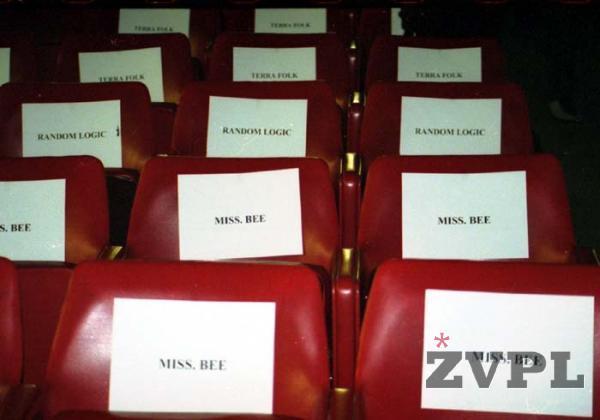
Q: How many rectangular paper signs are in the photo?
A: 15